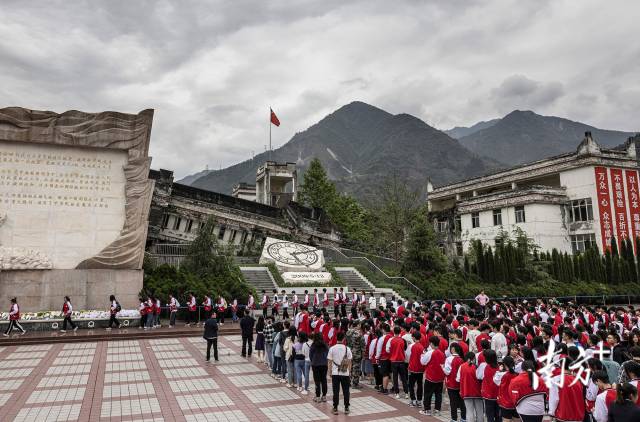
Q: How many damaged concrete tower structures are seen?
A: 1